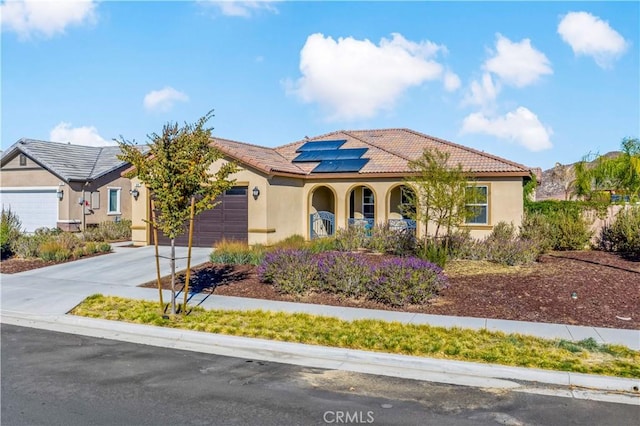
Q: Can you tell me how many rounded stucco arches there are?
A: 3